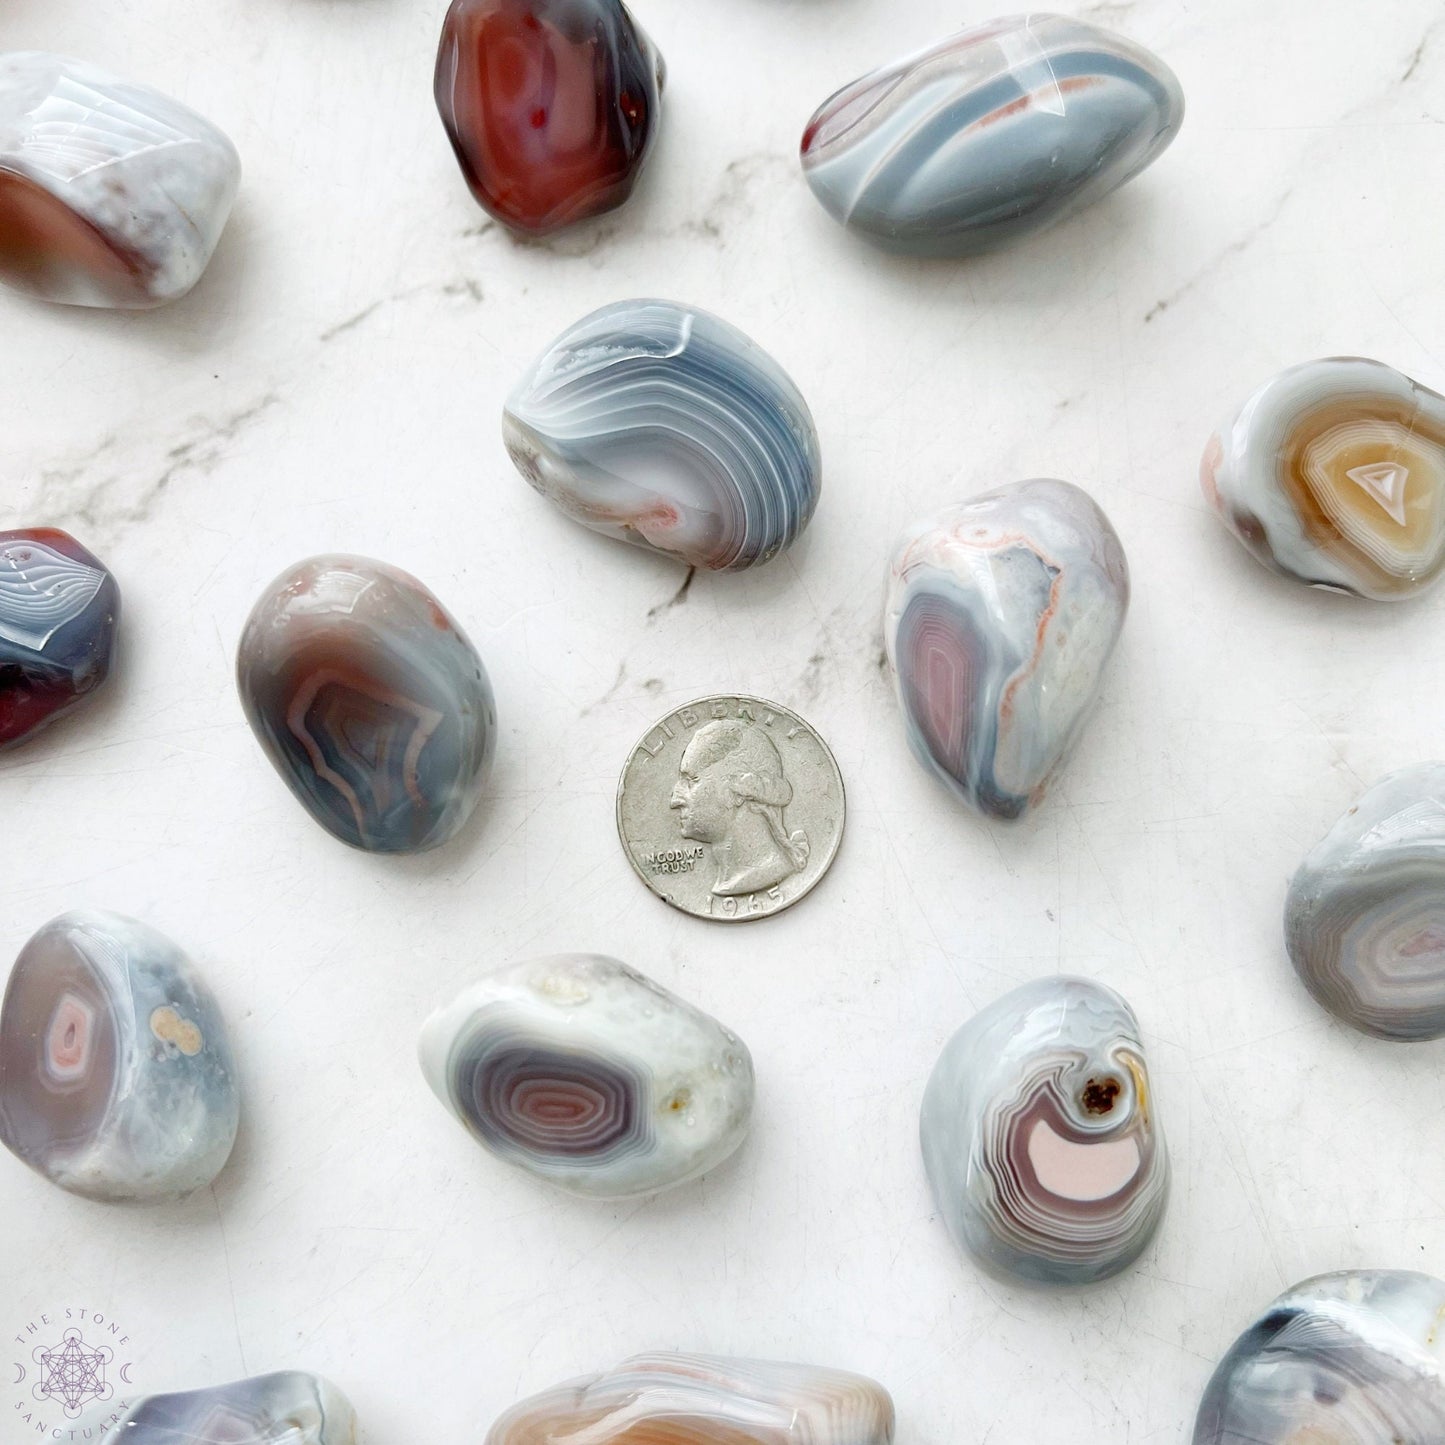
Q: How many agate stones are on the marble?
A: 15